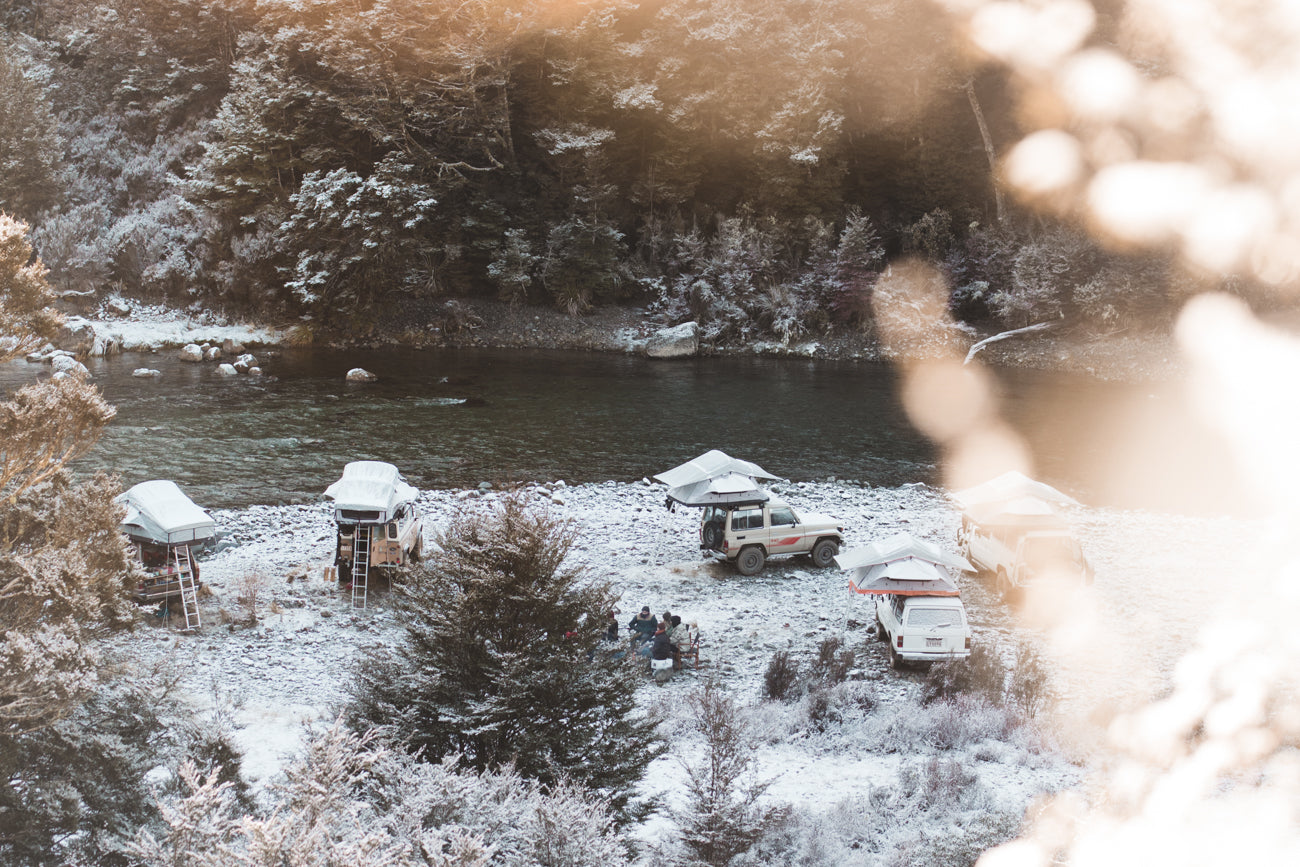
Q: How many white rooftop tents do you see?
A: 5